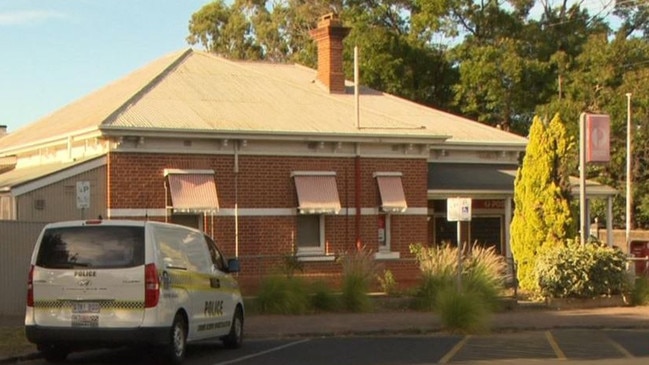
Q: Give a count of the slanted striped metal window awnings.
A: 3